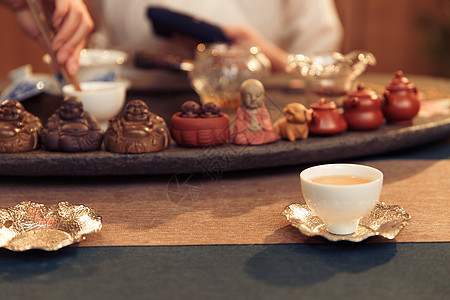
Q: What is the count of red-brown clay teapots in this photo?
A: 3